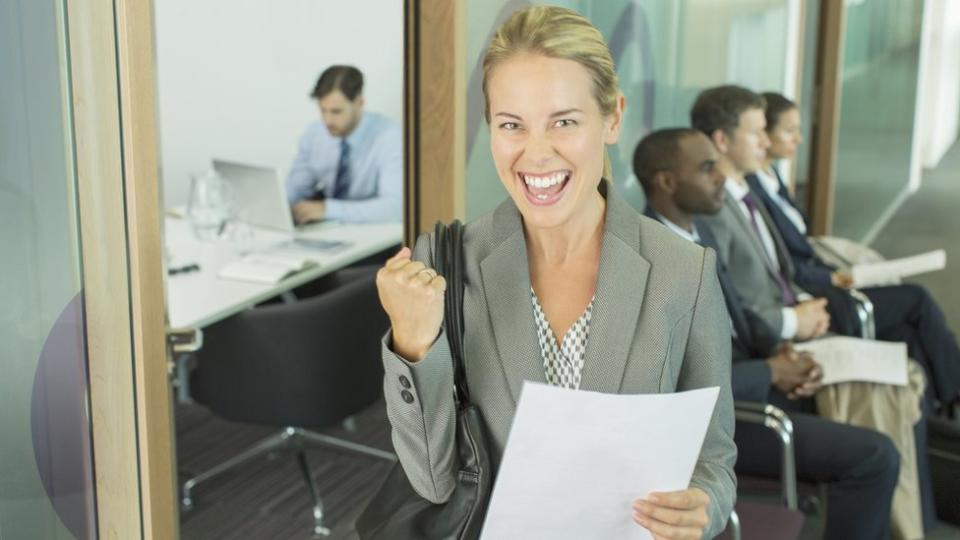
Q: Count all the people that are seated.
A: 4